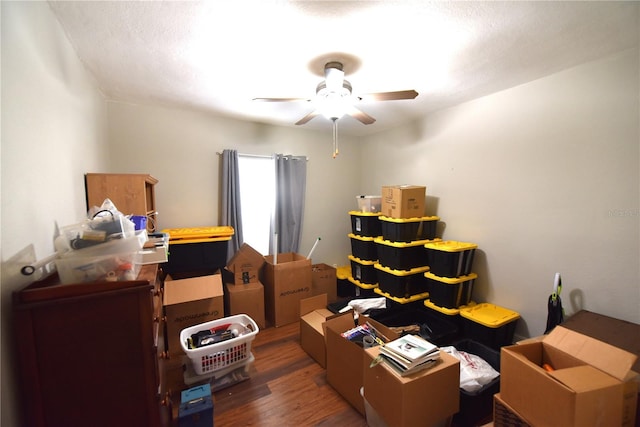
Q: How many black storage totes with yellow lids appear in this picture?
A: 14